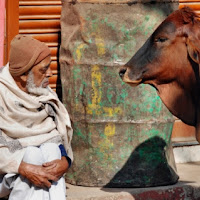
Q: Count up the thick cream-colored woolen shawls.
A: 1